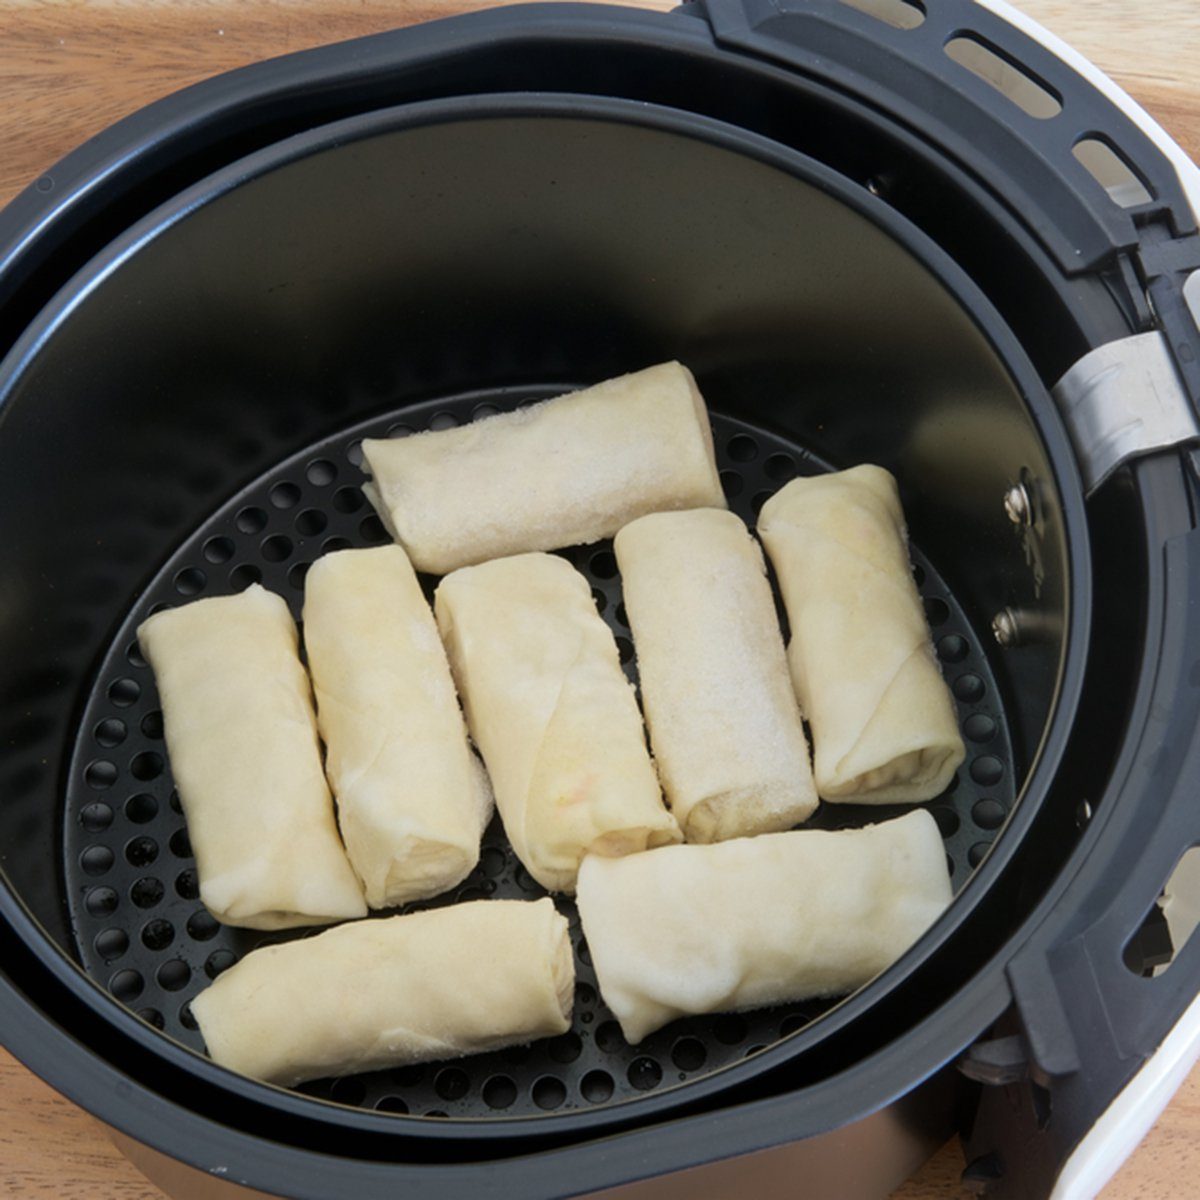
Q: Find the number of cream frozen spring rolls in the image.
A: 8